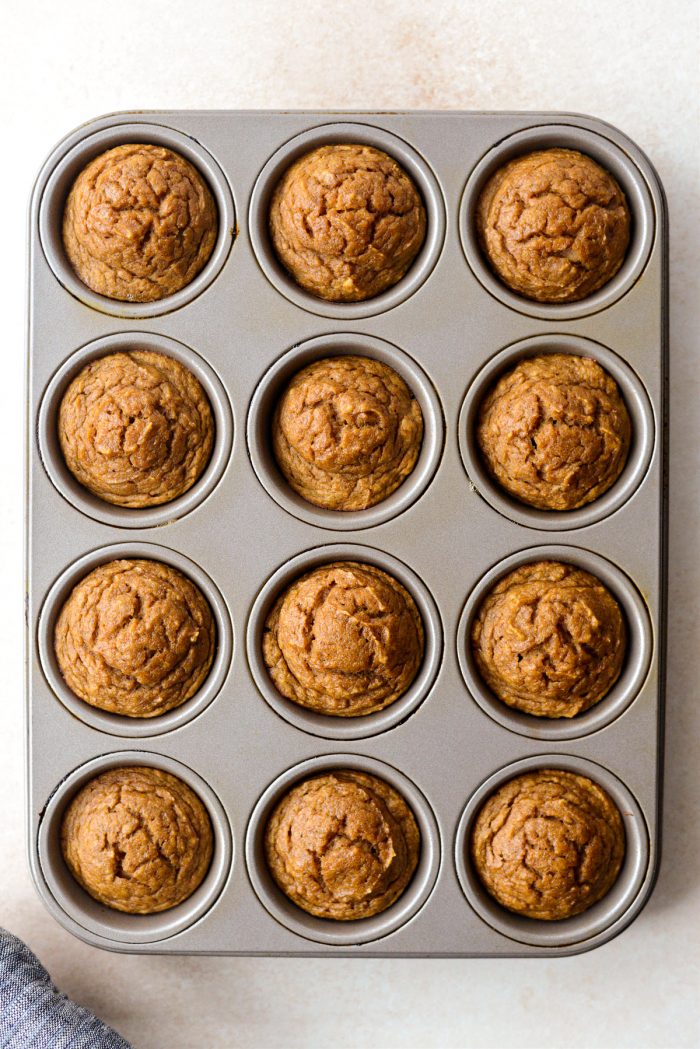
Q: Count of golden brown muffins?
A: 12